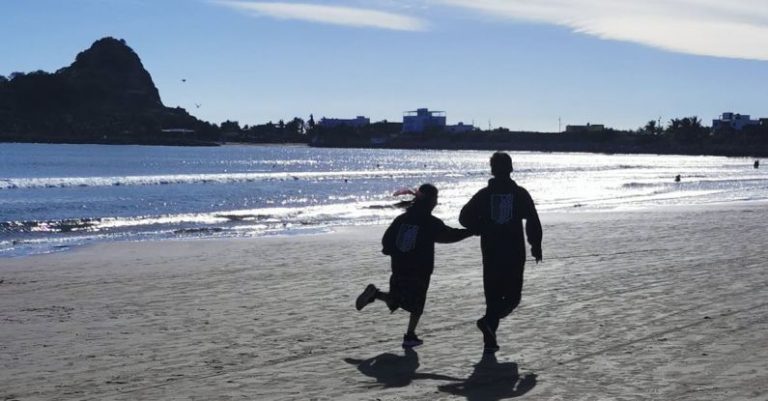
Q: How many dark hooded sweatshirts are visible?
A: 2